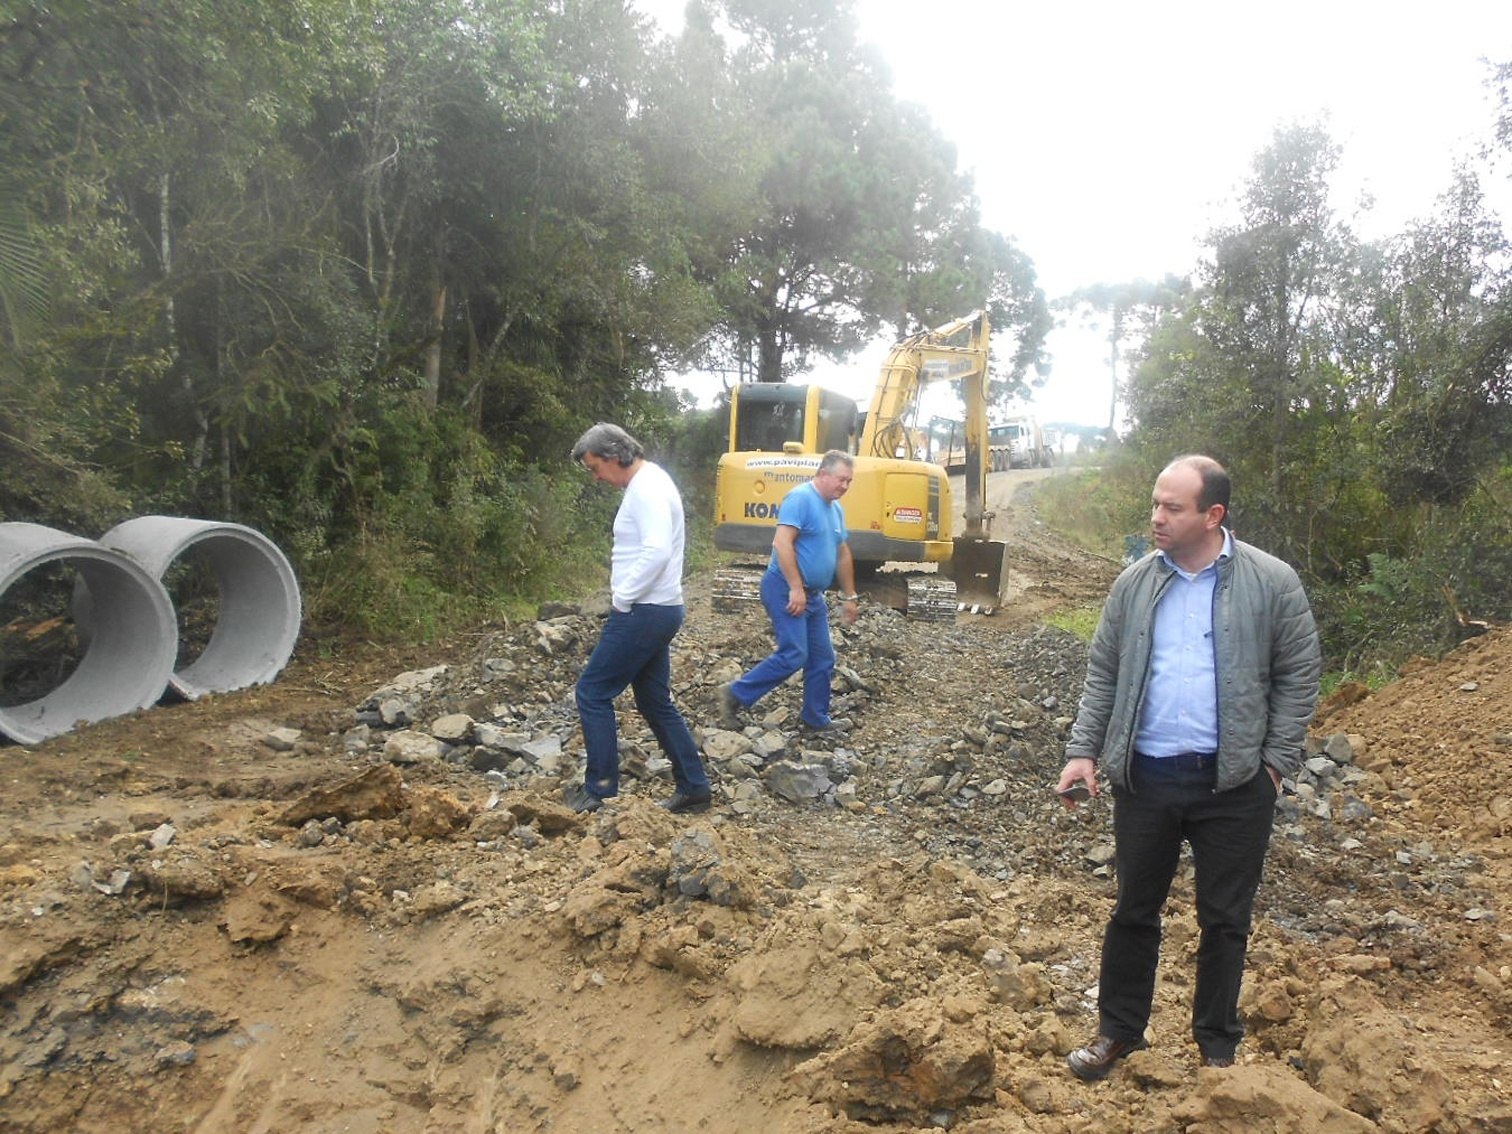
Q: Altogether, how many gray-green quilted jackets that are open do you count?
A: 1